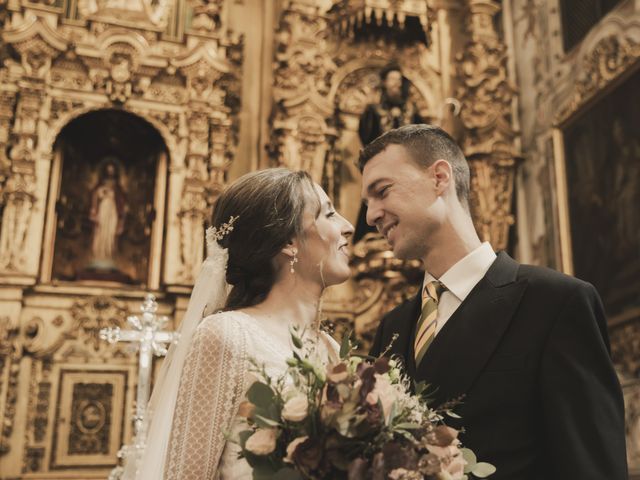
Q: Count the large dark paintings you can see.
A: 1